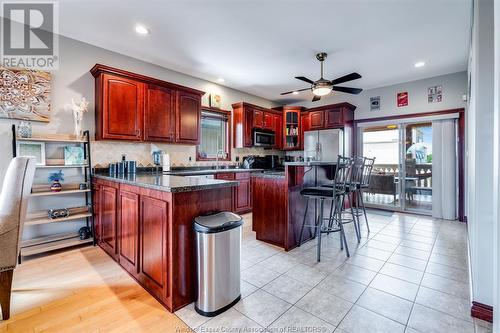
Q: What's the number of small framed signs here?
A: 3